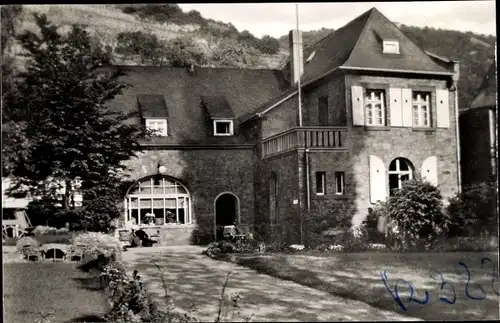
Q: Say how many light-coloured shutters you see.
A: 6